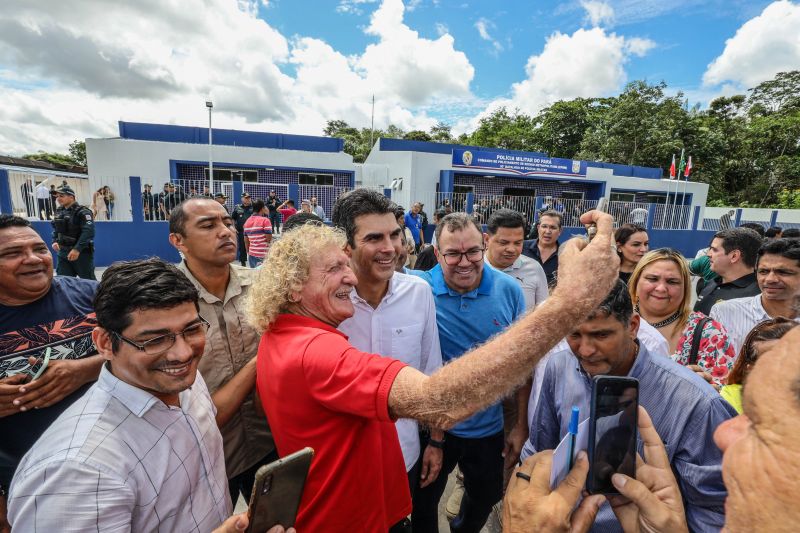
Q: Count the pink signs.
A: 0